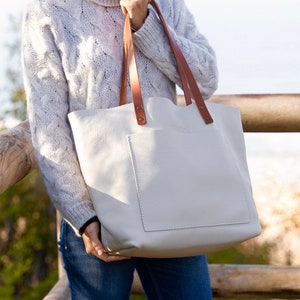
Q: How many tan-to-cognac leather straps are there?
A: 2